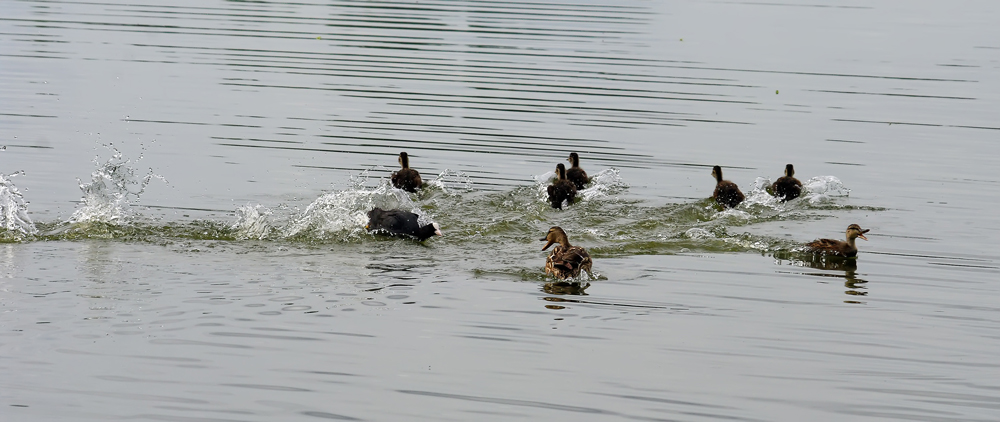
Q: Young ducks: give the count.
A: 5